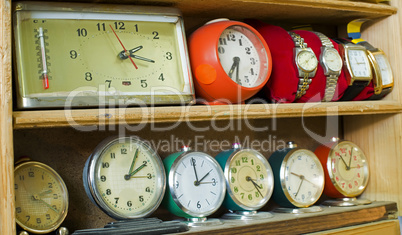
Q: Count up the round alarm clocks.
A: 7